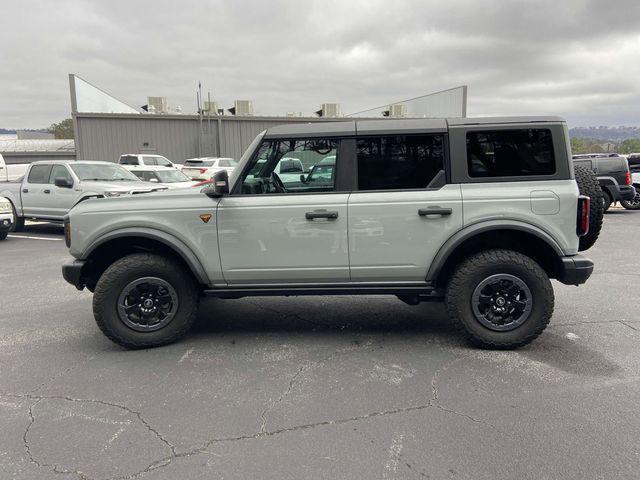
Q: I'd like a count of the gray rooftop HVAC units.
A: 5